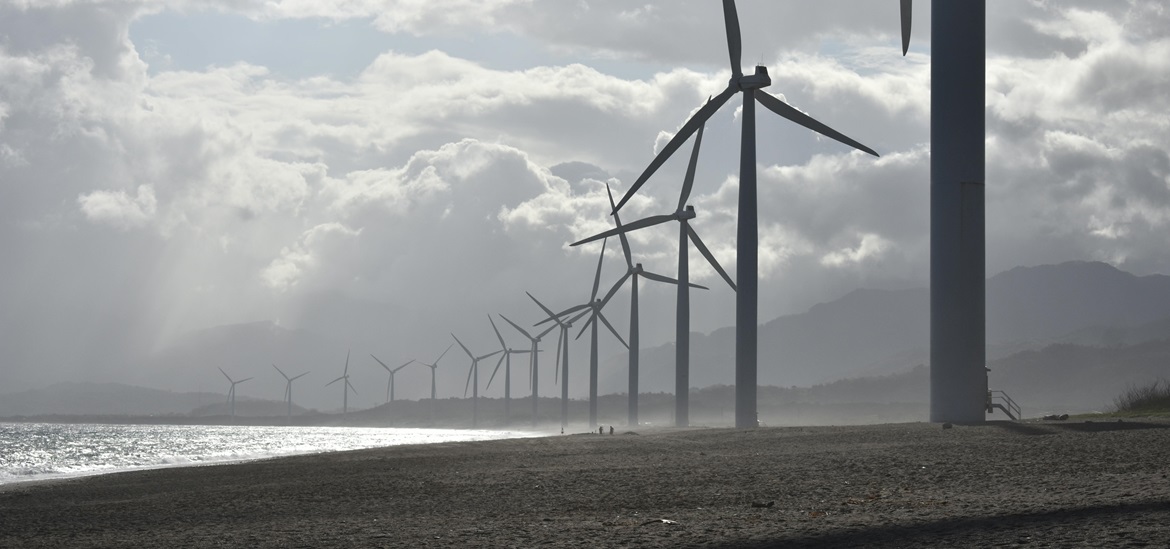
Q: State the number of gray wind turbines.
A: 14